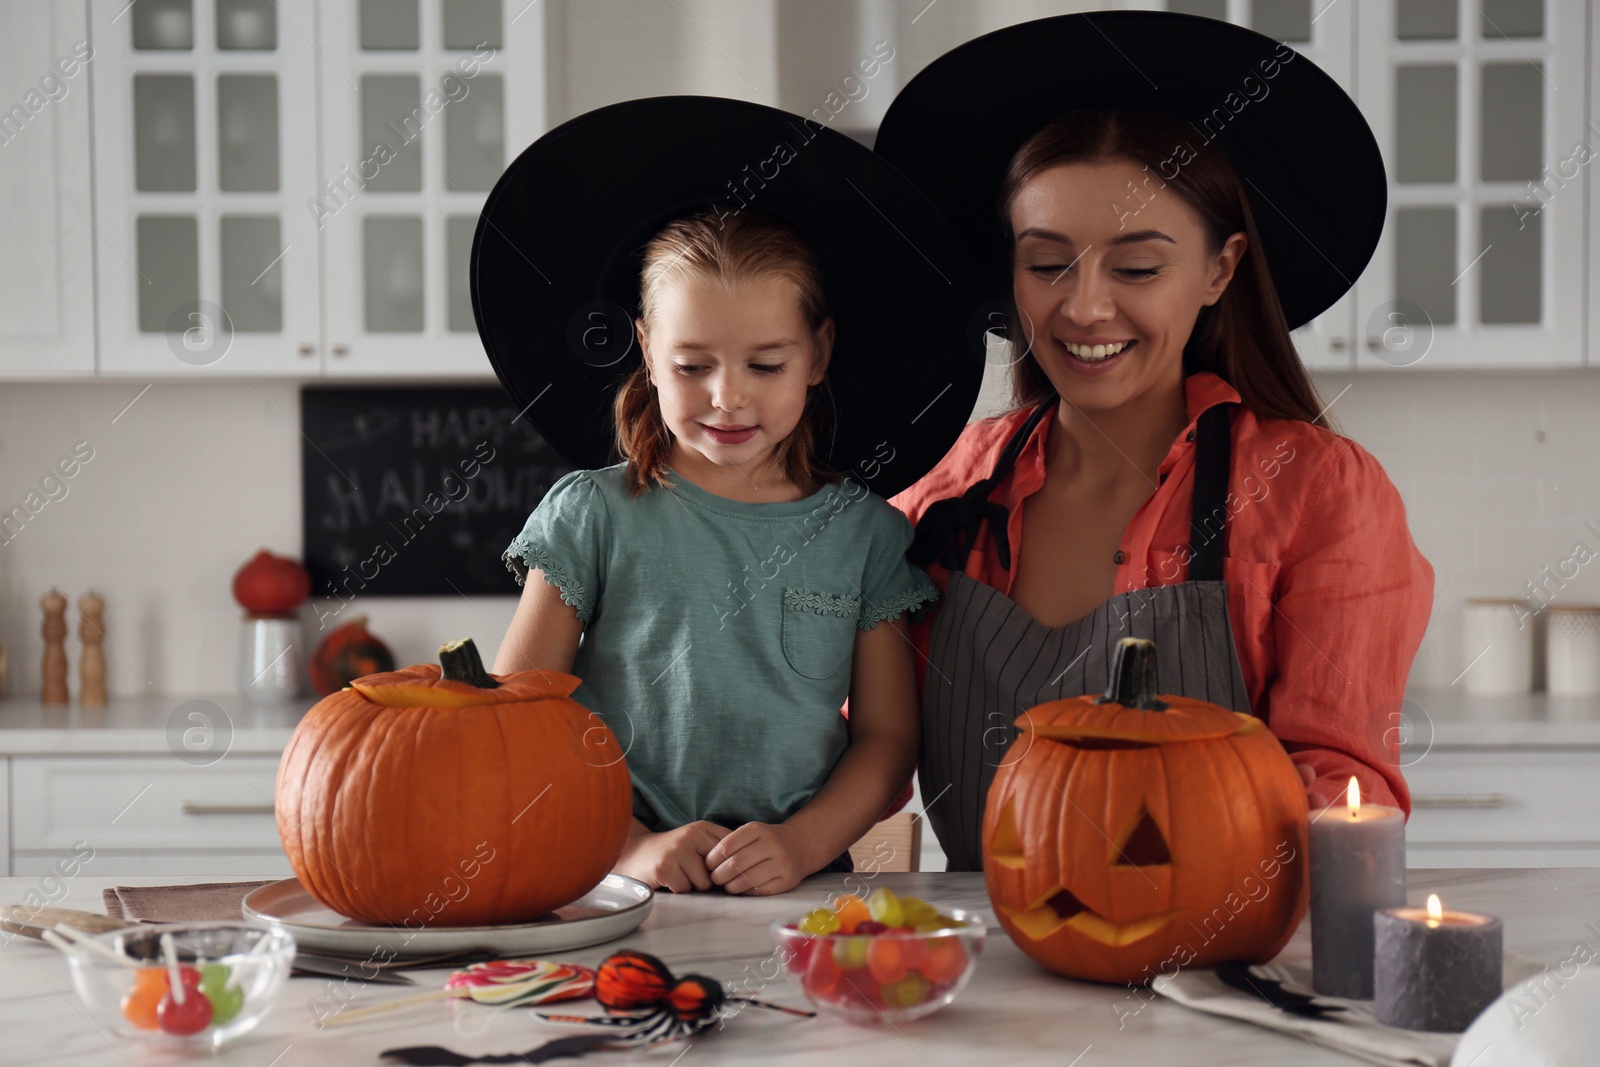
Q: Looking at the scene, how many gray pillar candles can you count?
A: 2